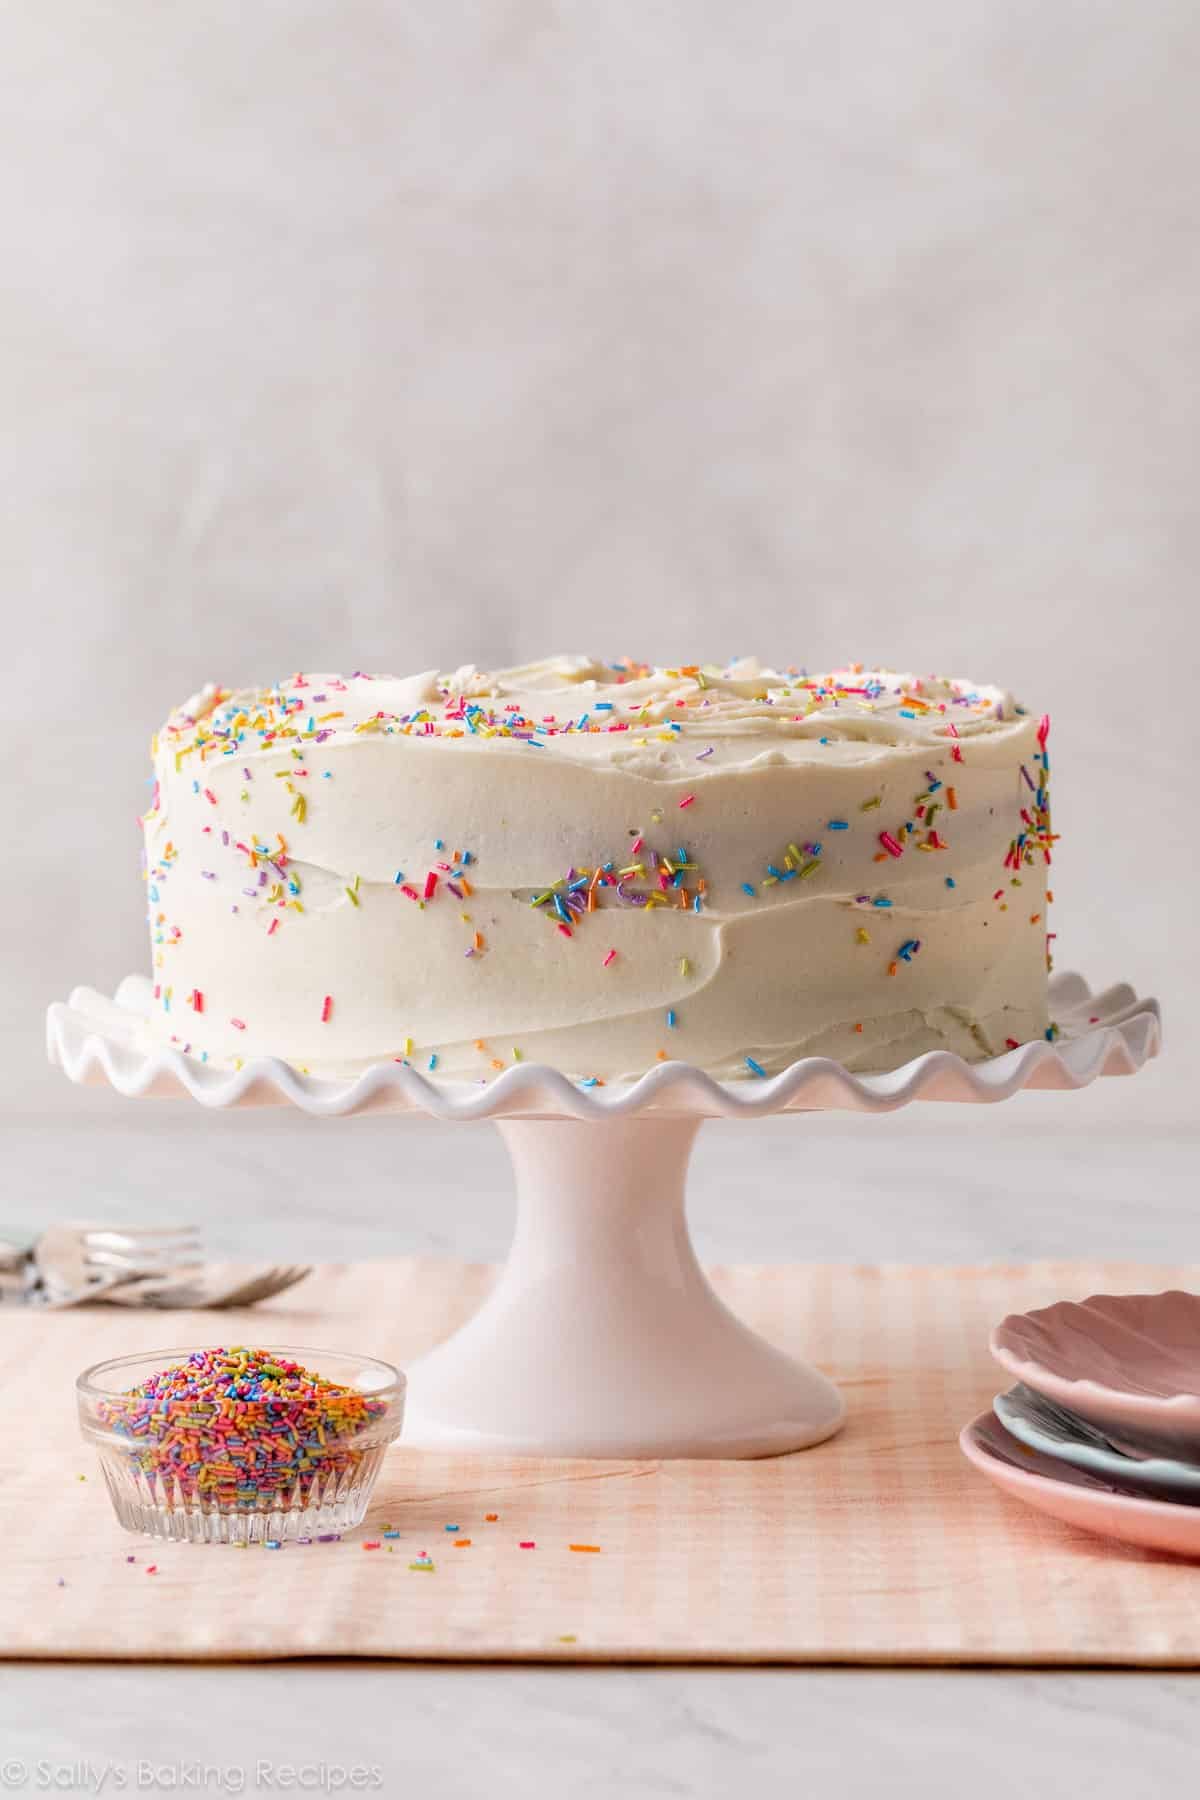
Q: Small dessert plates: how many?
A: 3